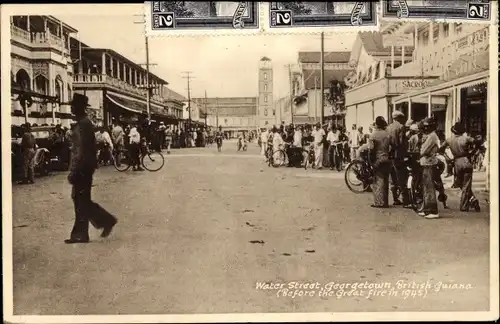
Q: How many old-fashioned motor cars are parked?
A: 1